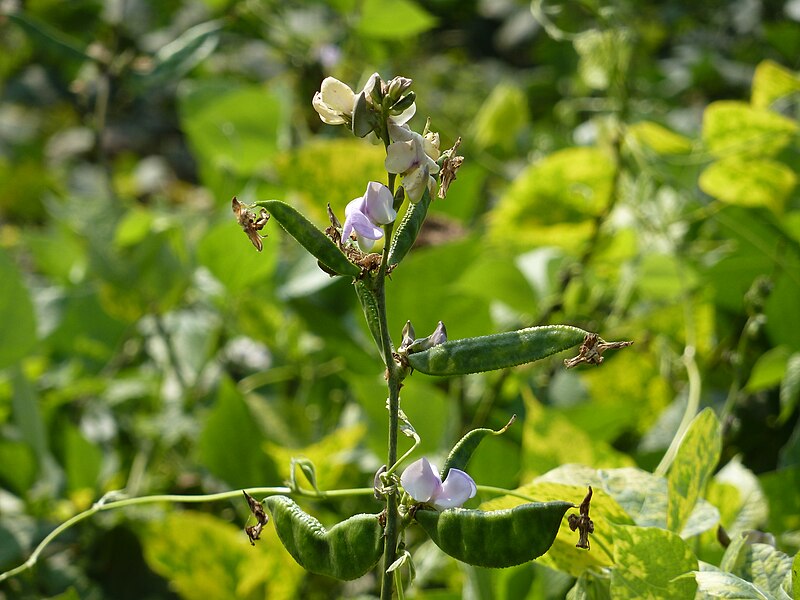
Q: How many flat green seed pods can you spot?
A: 7